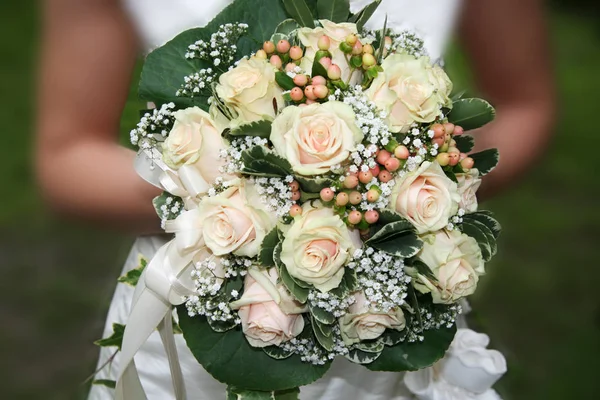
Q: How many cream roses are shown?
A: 12